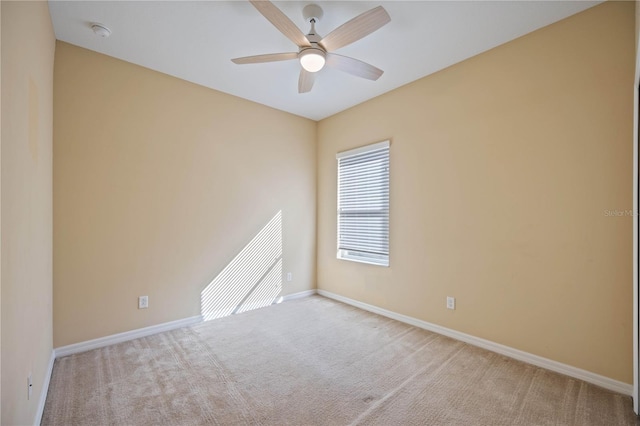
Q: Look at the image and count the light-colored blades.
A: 5